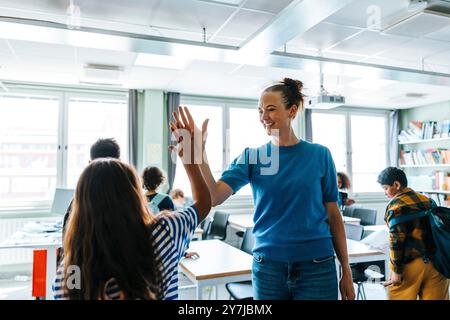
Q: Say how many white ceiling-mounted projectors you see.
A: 1